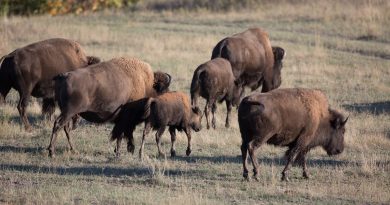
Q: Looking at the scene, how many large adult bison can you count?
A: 4